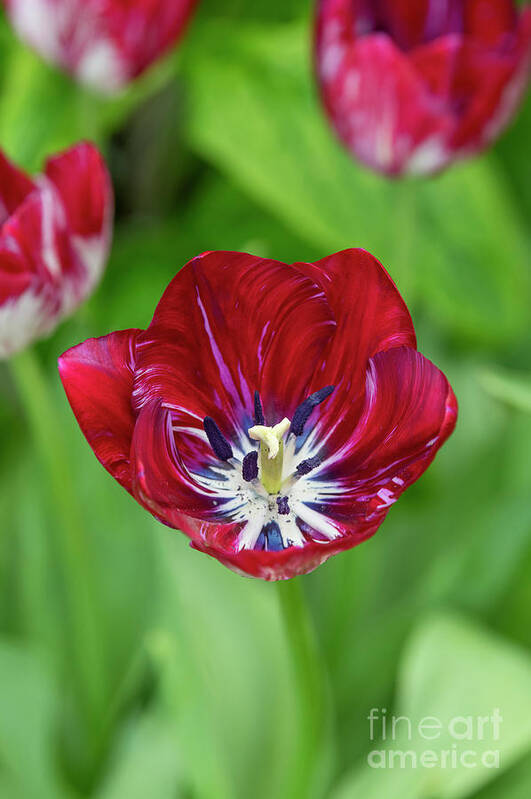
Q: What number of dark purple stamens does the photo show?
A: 6